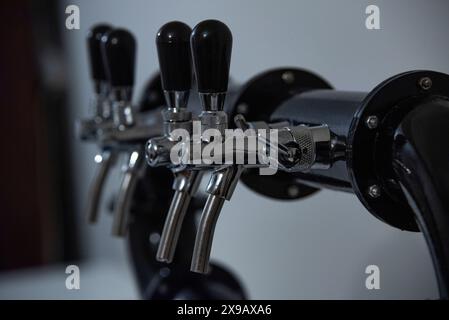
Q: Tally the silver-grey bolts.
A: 6